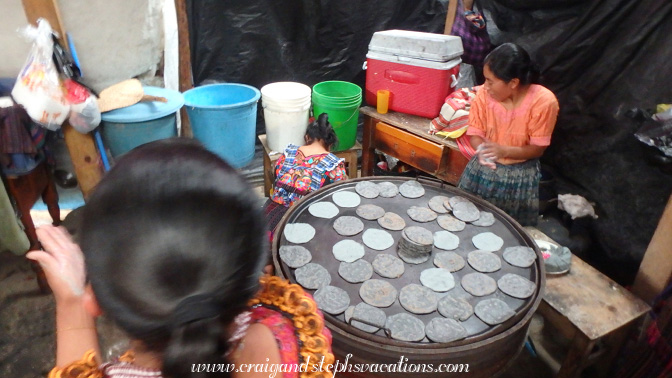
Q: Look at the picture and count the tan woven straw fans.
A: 1